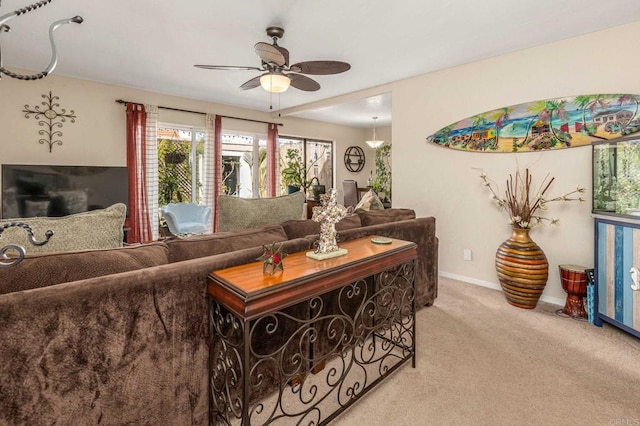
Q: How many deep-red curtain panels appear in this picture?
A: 3